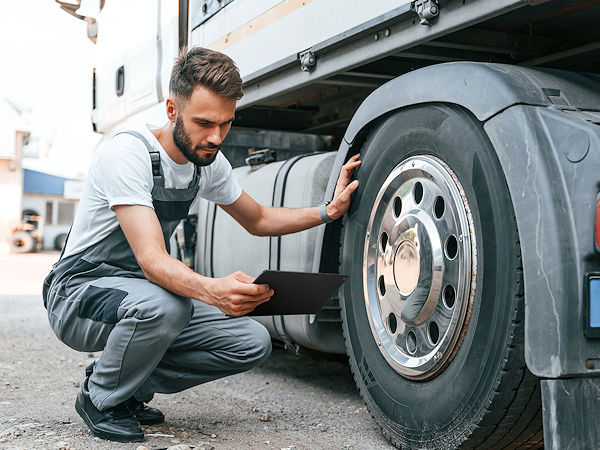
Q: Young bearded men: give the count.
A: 1